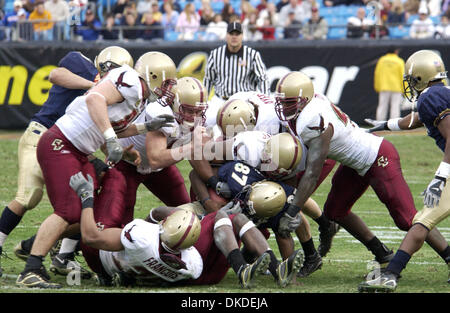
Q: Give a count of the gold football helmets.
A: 9